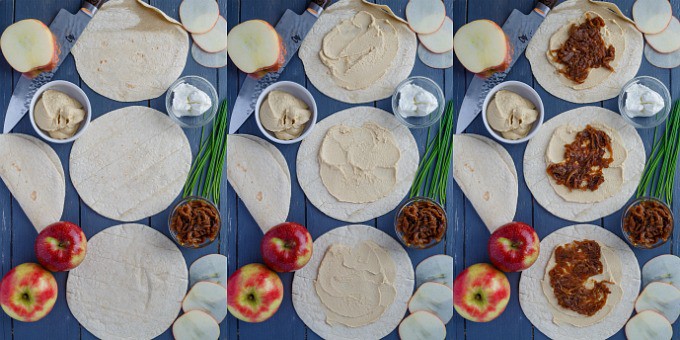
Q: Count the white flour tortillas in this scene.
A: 12